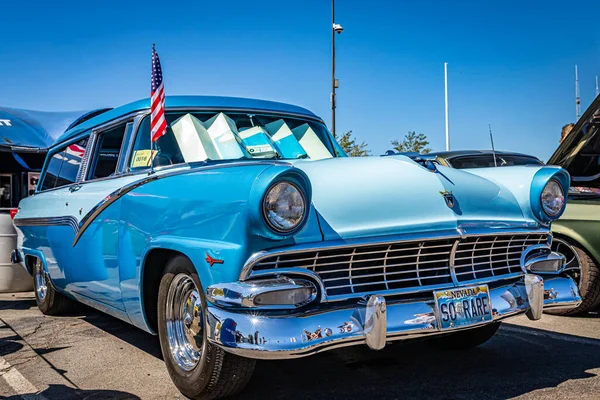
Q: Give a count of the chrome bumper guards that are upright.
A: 2